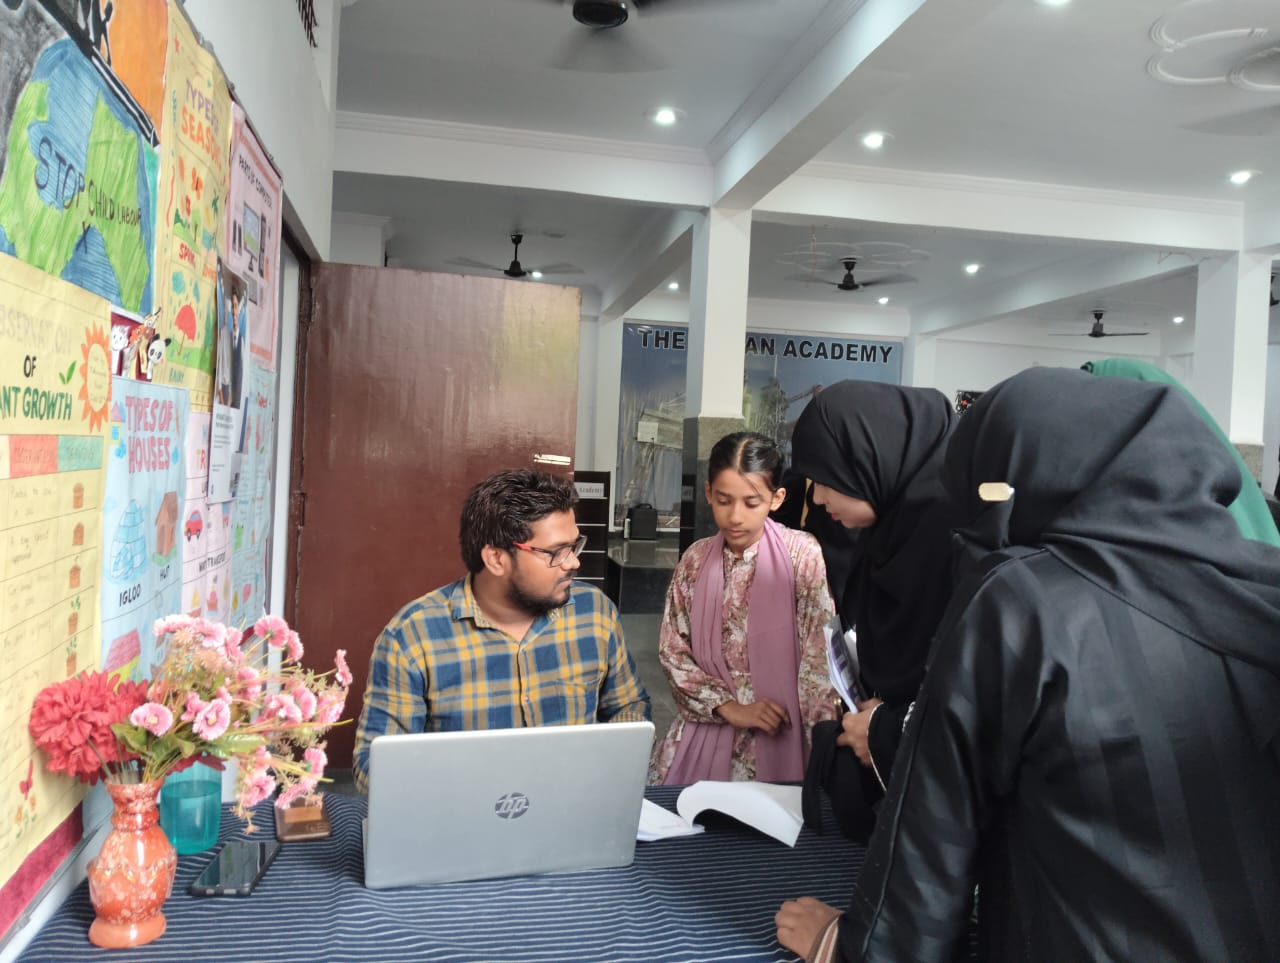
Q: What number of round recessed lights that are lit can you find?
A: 9